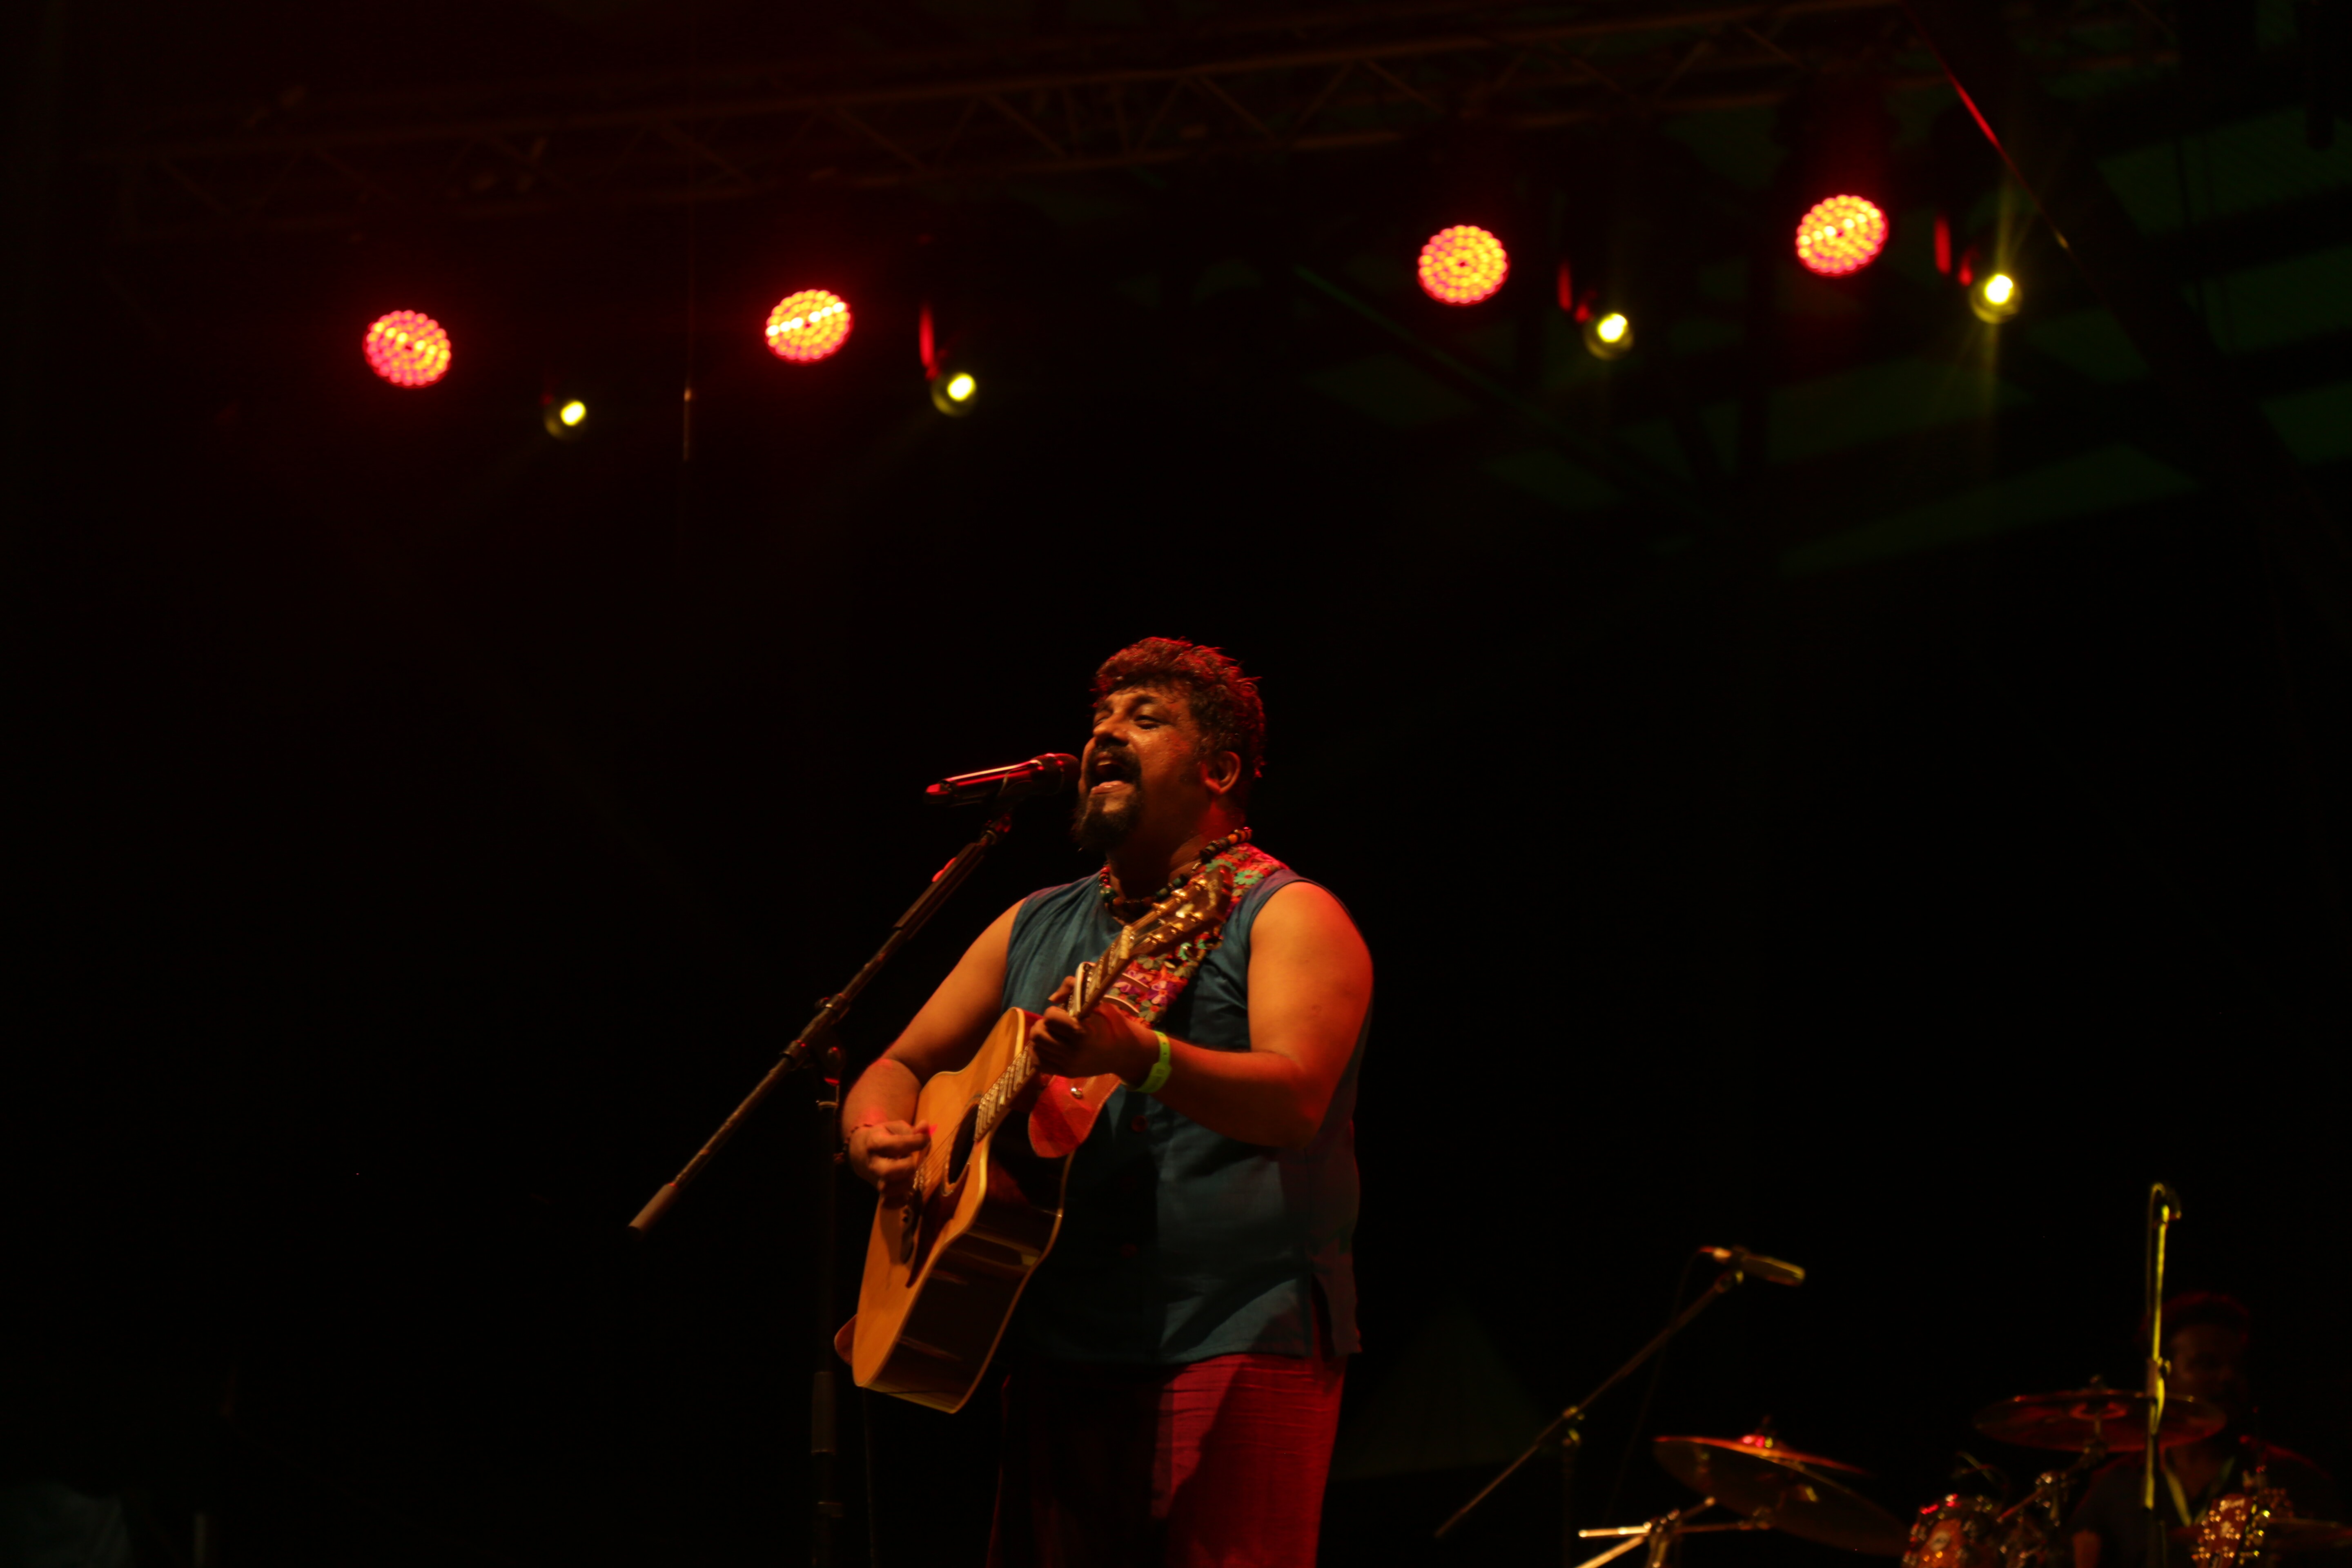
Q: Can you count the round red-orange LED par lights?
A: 4